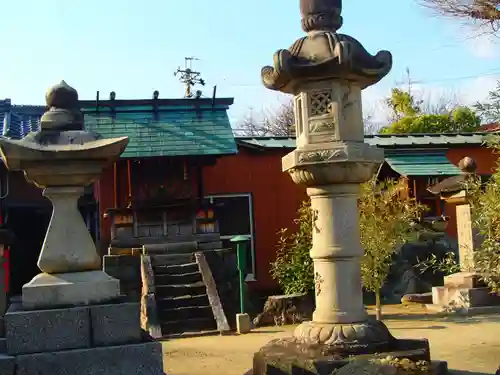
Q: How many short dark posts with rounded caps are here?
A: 3